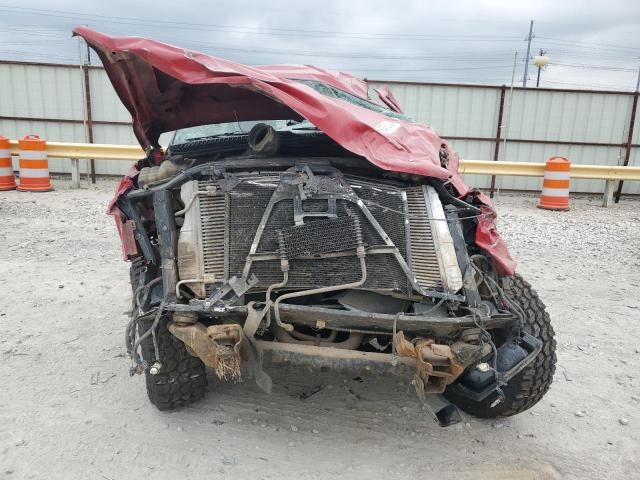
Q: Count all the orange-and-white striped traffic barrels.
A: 3